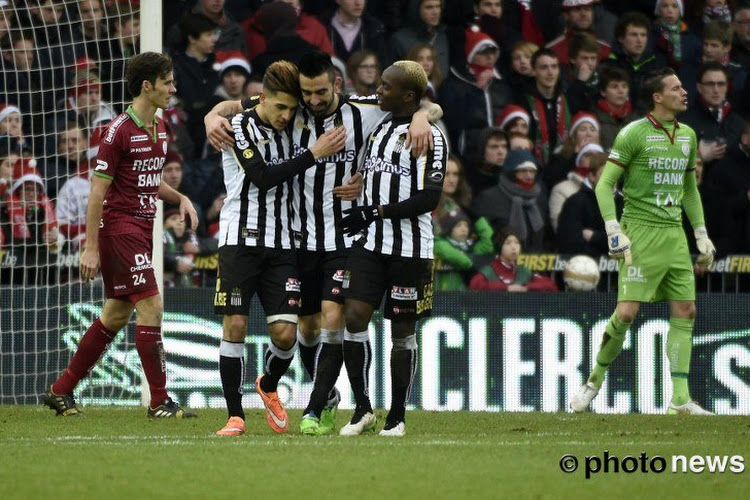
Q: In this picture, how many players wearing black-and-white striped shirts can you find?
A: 3